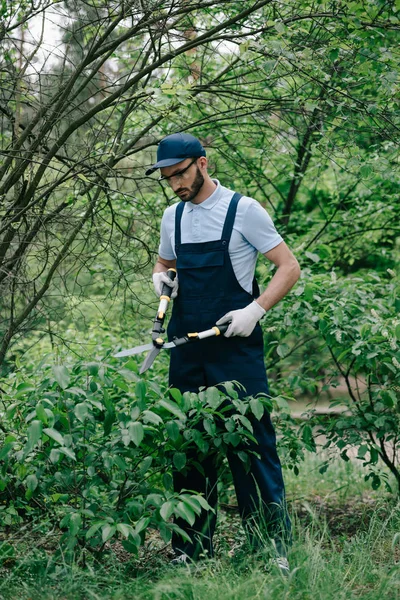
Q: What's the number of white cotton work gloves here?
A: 2